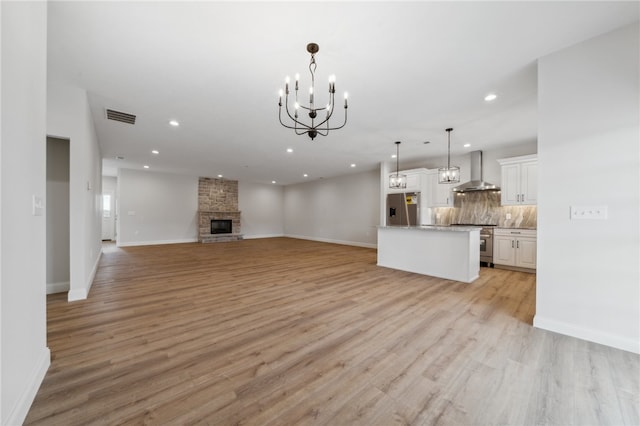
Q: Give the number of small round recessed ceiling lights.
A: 11